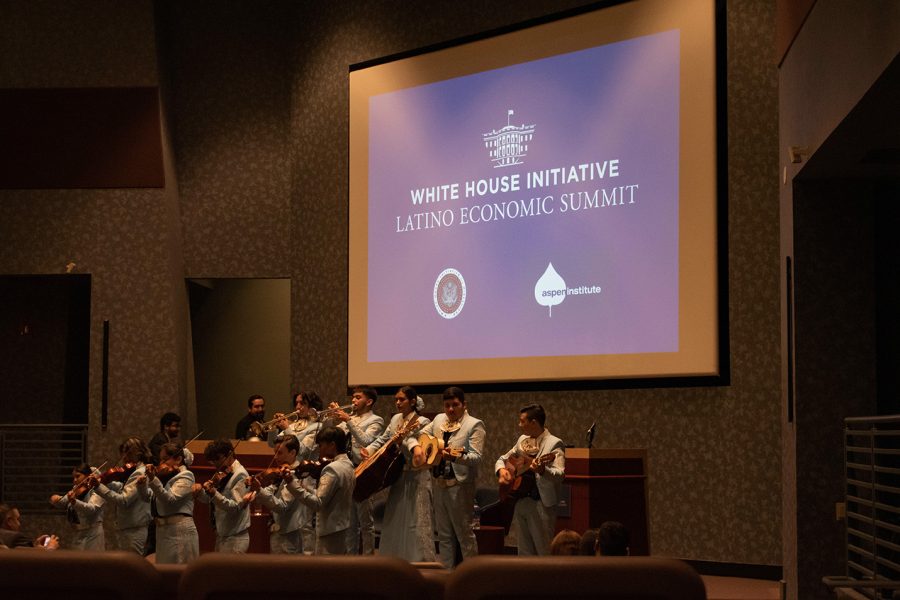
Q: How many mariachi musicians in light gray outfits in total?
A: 11